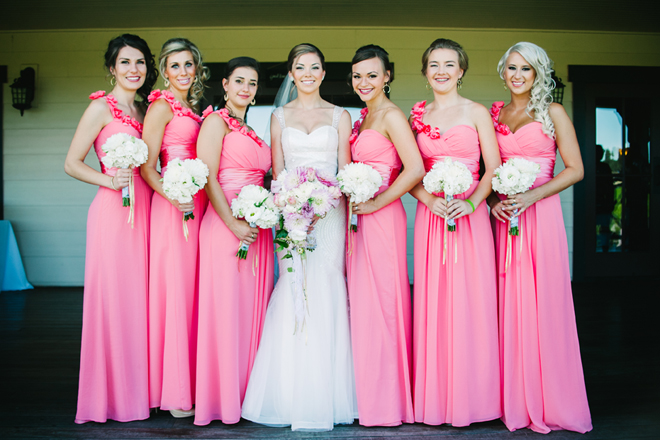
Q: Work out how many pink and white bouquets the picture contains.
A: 1